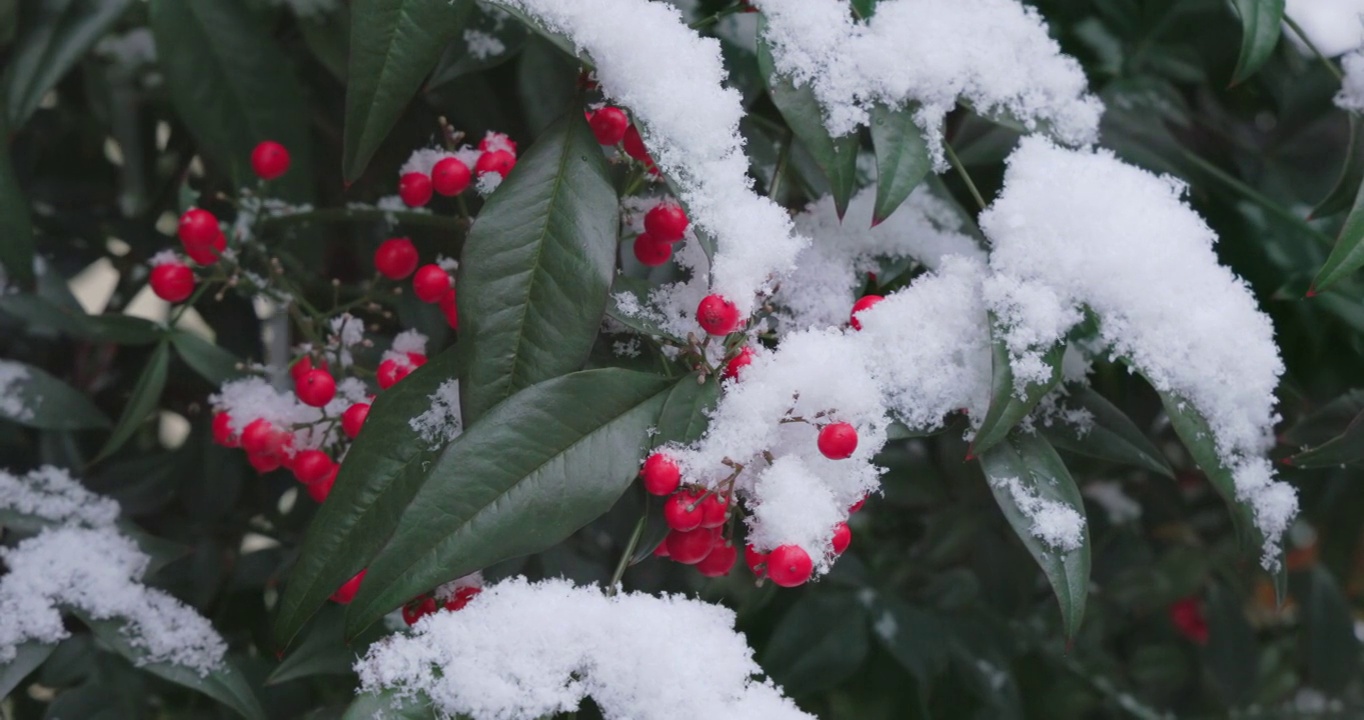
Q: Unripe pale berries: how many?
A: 0